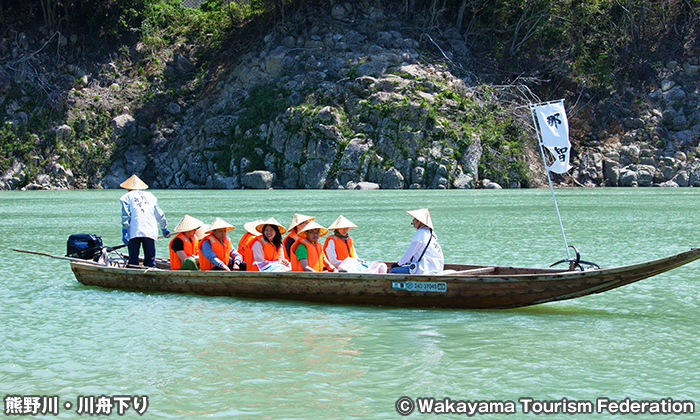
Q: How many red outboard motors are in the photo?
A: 0